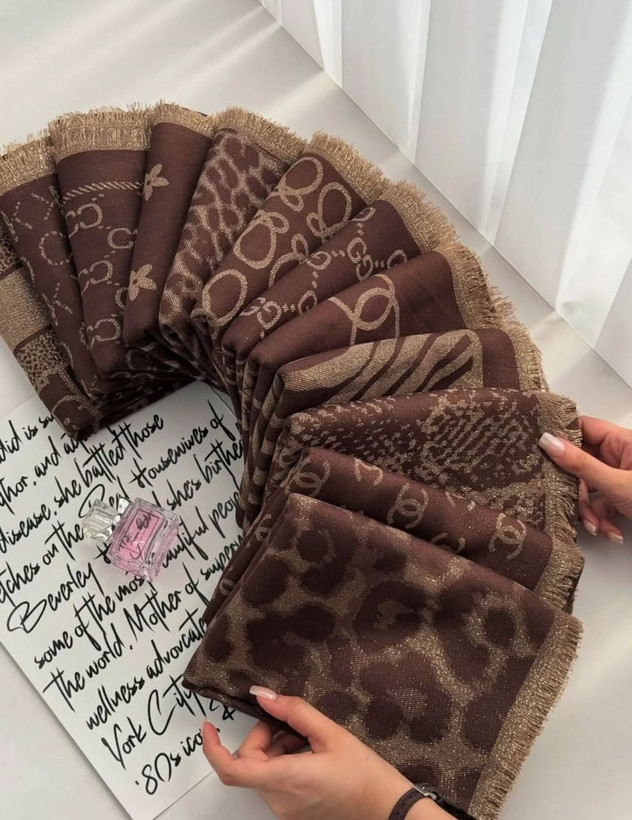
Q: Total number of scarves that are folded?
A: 12